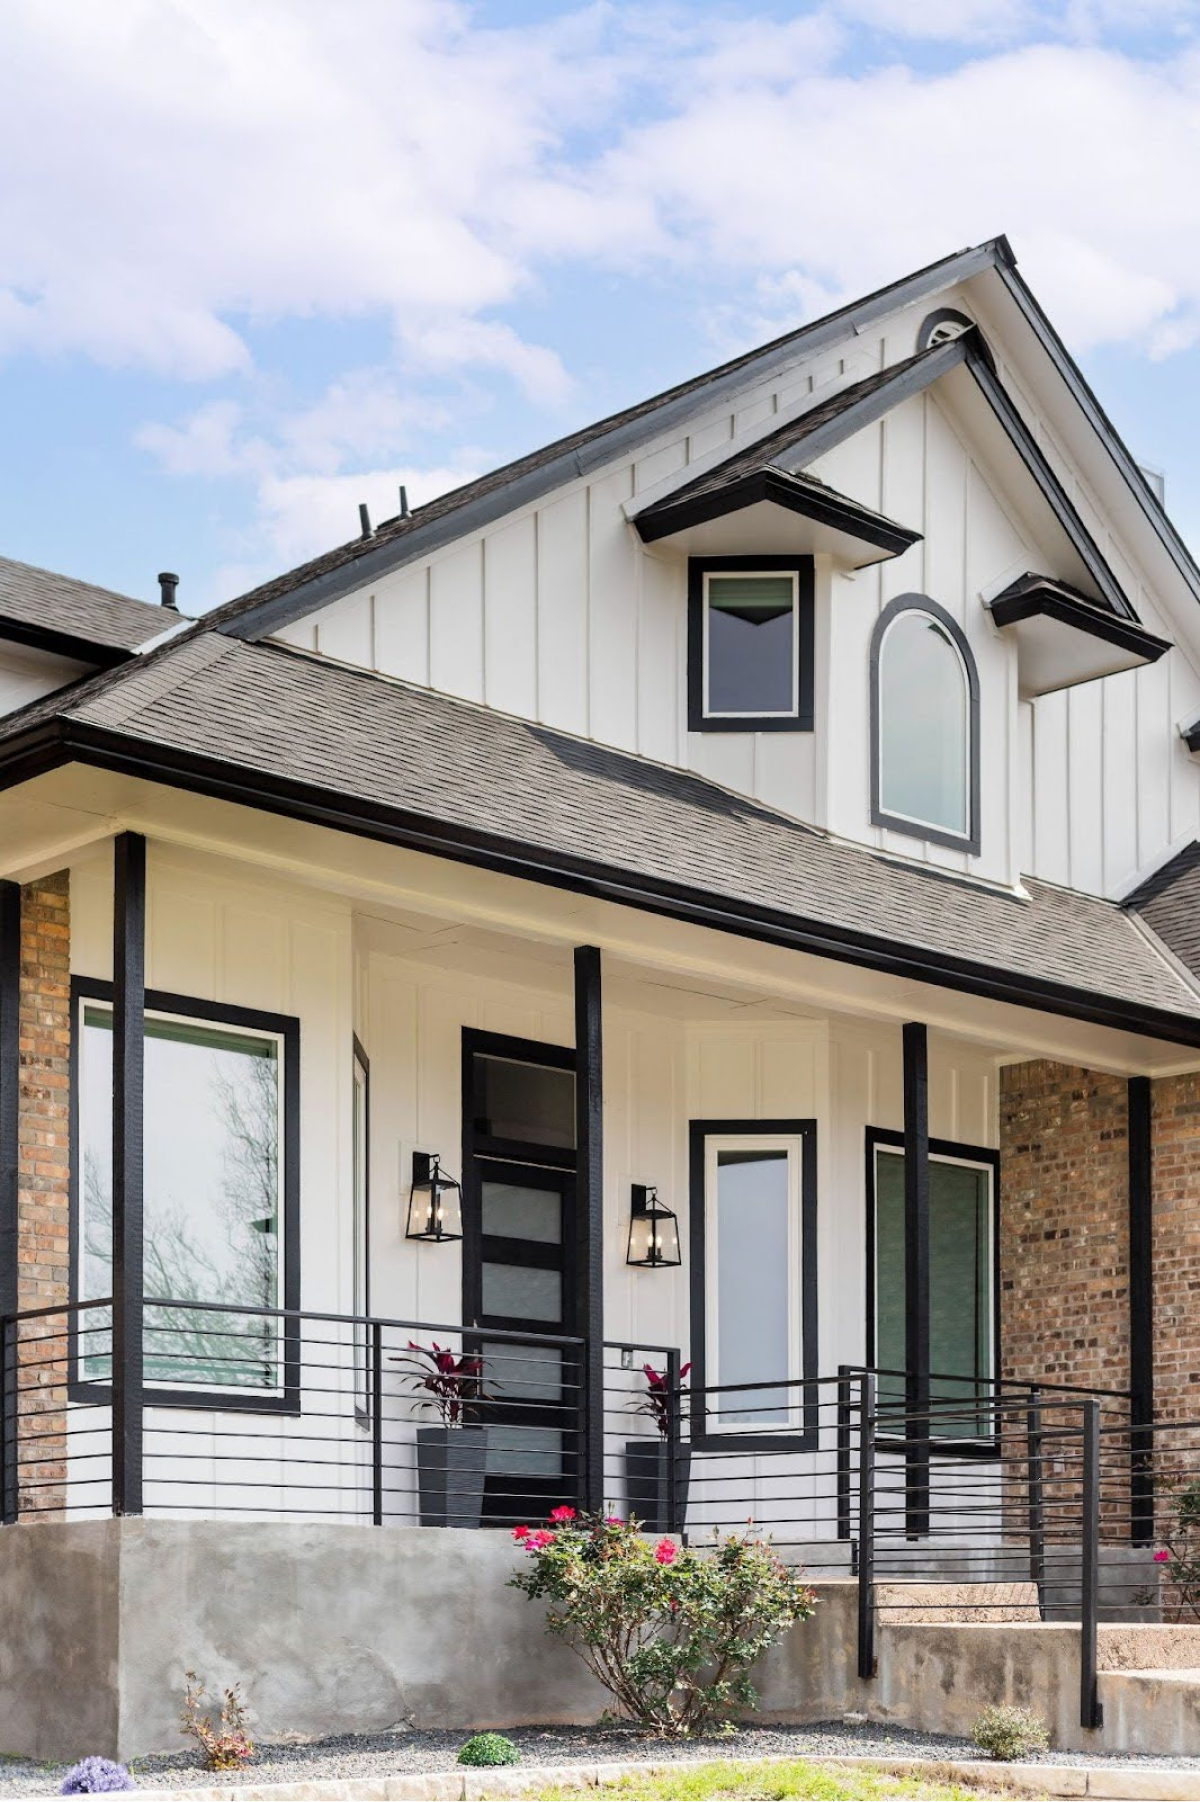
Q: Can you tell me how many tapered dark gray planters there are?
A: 2